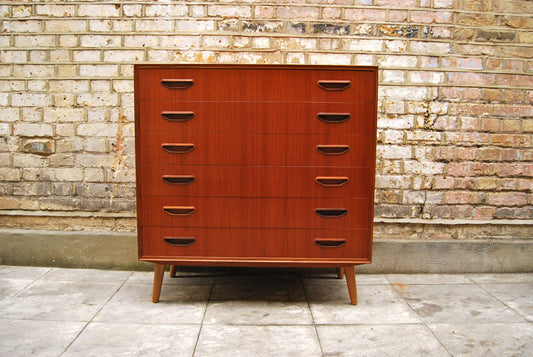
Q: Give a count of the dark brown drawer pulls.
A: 12